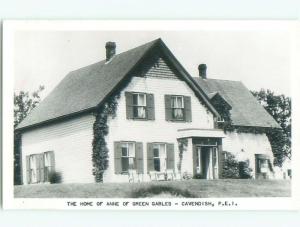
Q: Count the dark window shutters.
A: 12